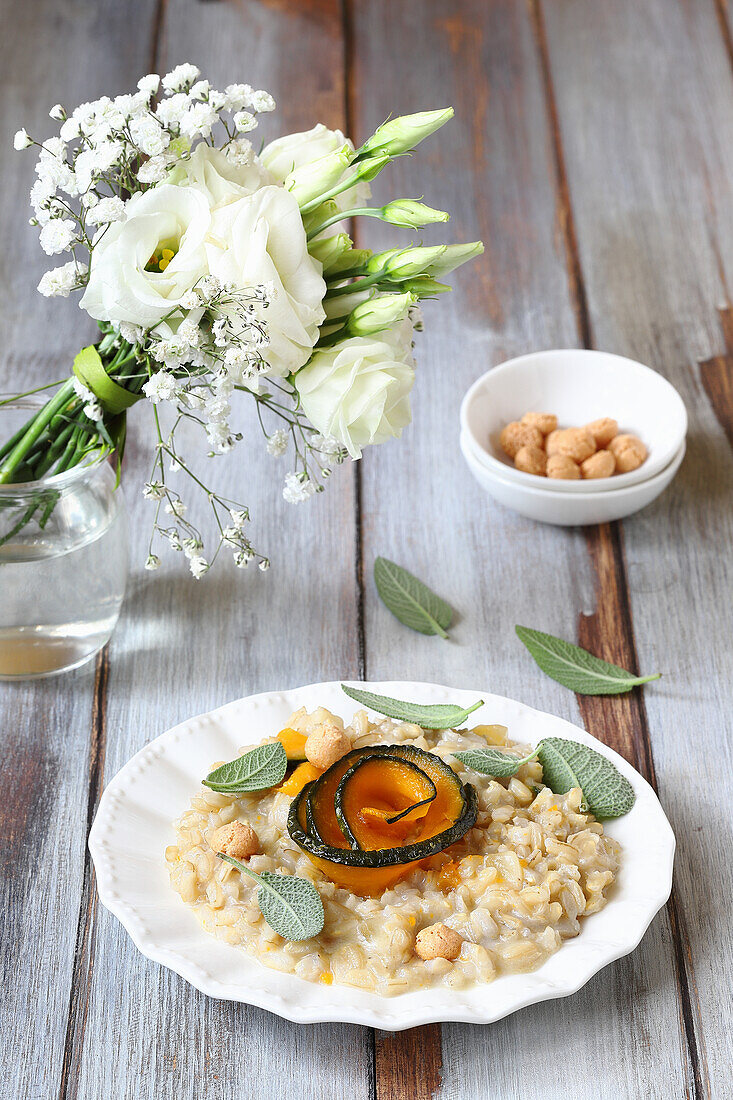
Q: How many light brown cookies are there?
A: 11